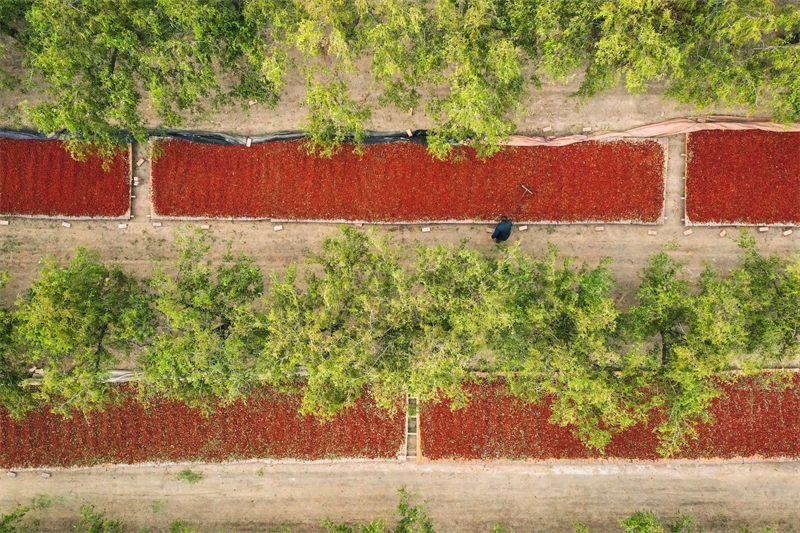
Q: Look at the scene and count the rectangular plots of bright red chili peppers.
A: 5